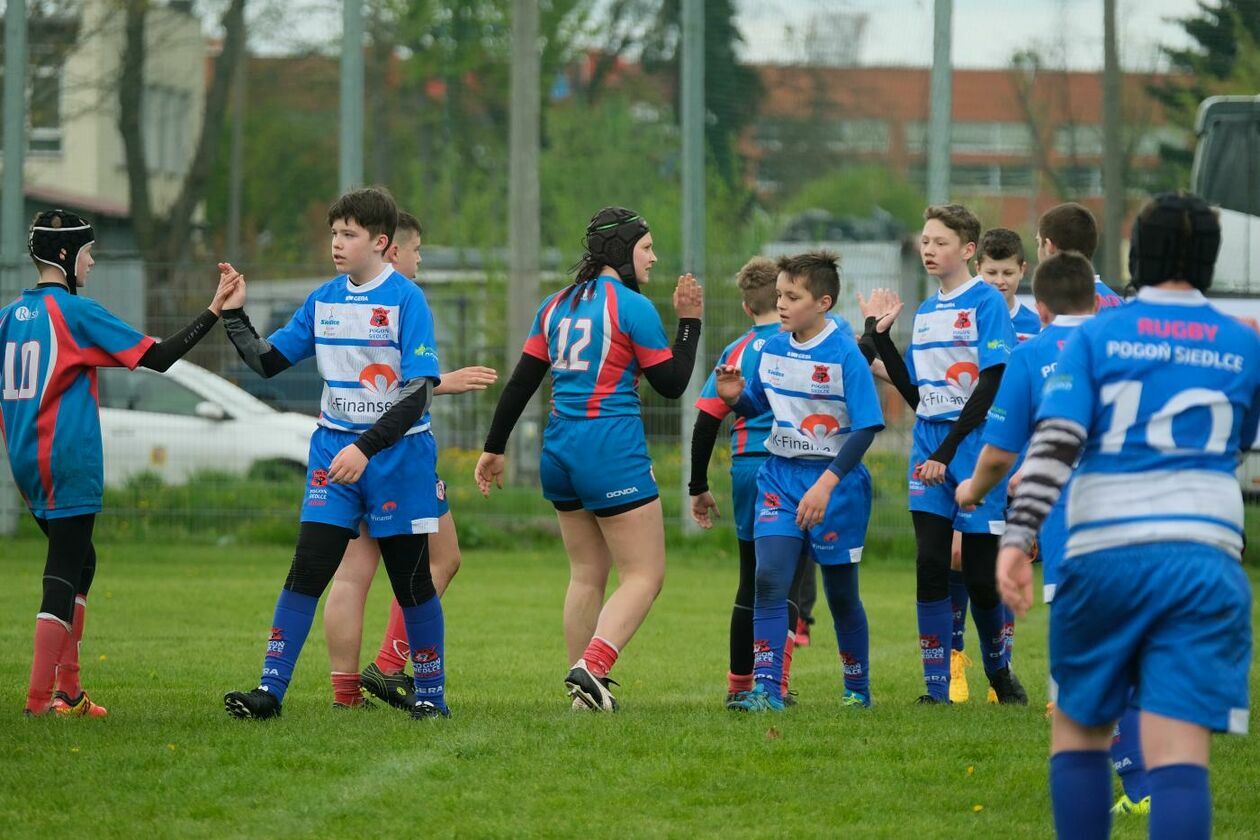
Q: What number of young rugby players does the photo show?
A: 11